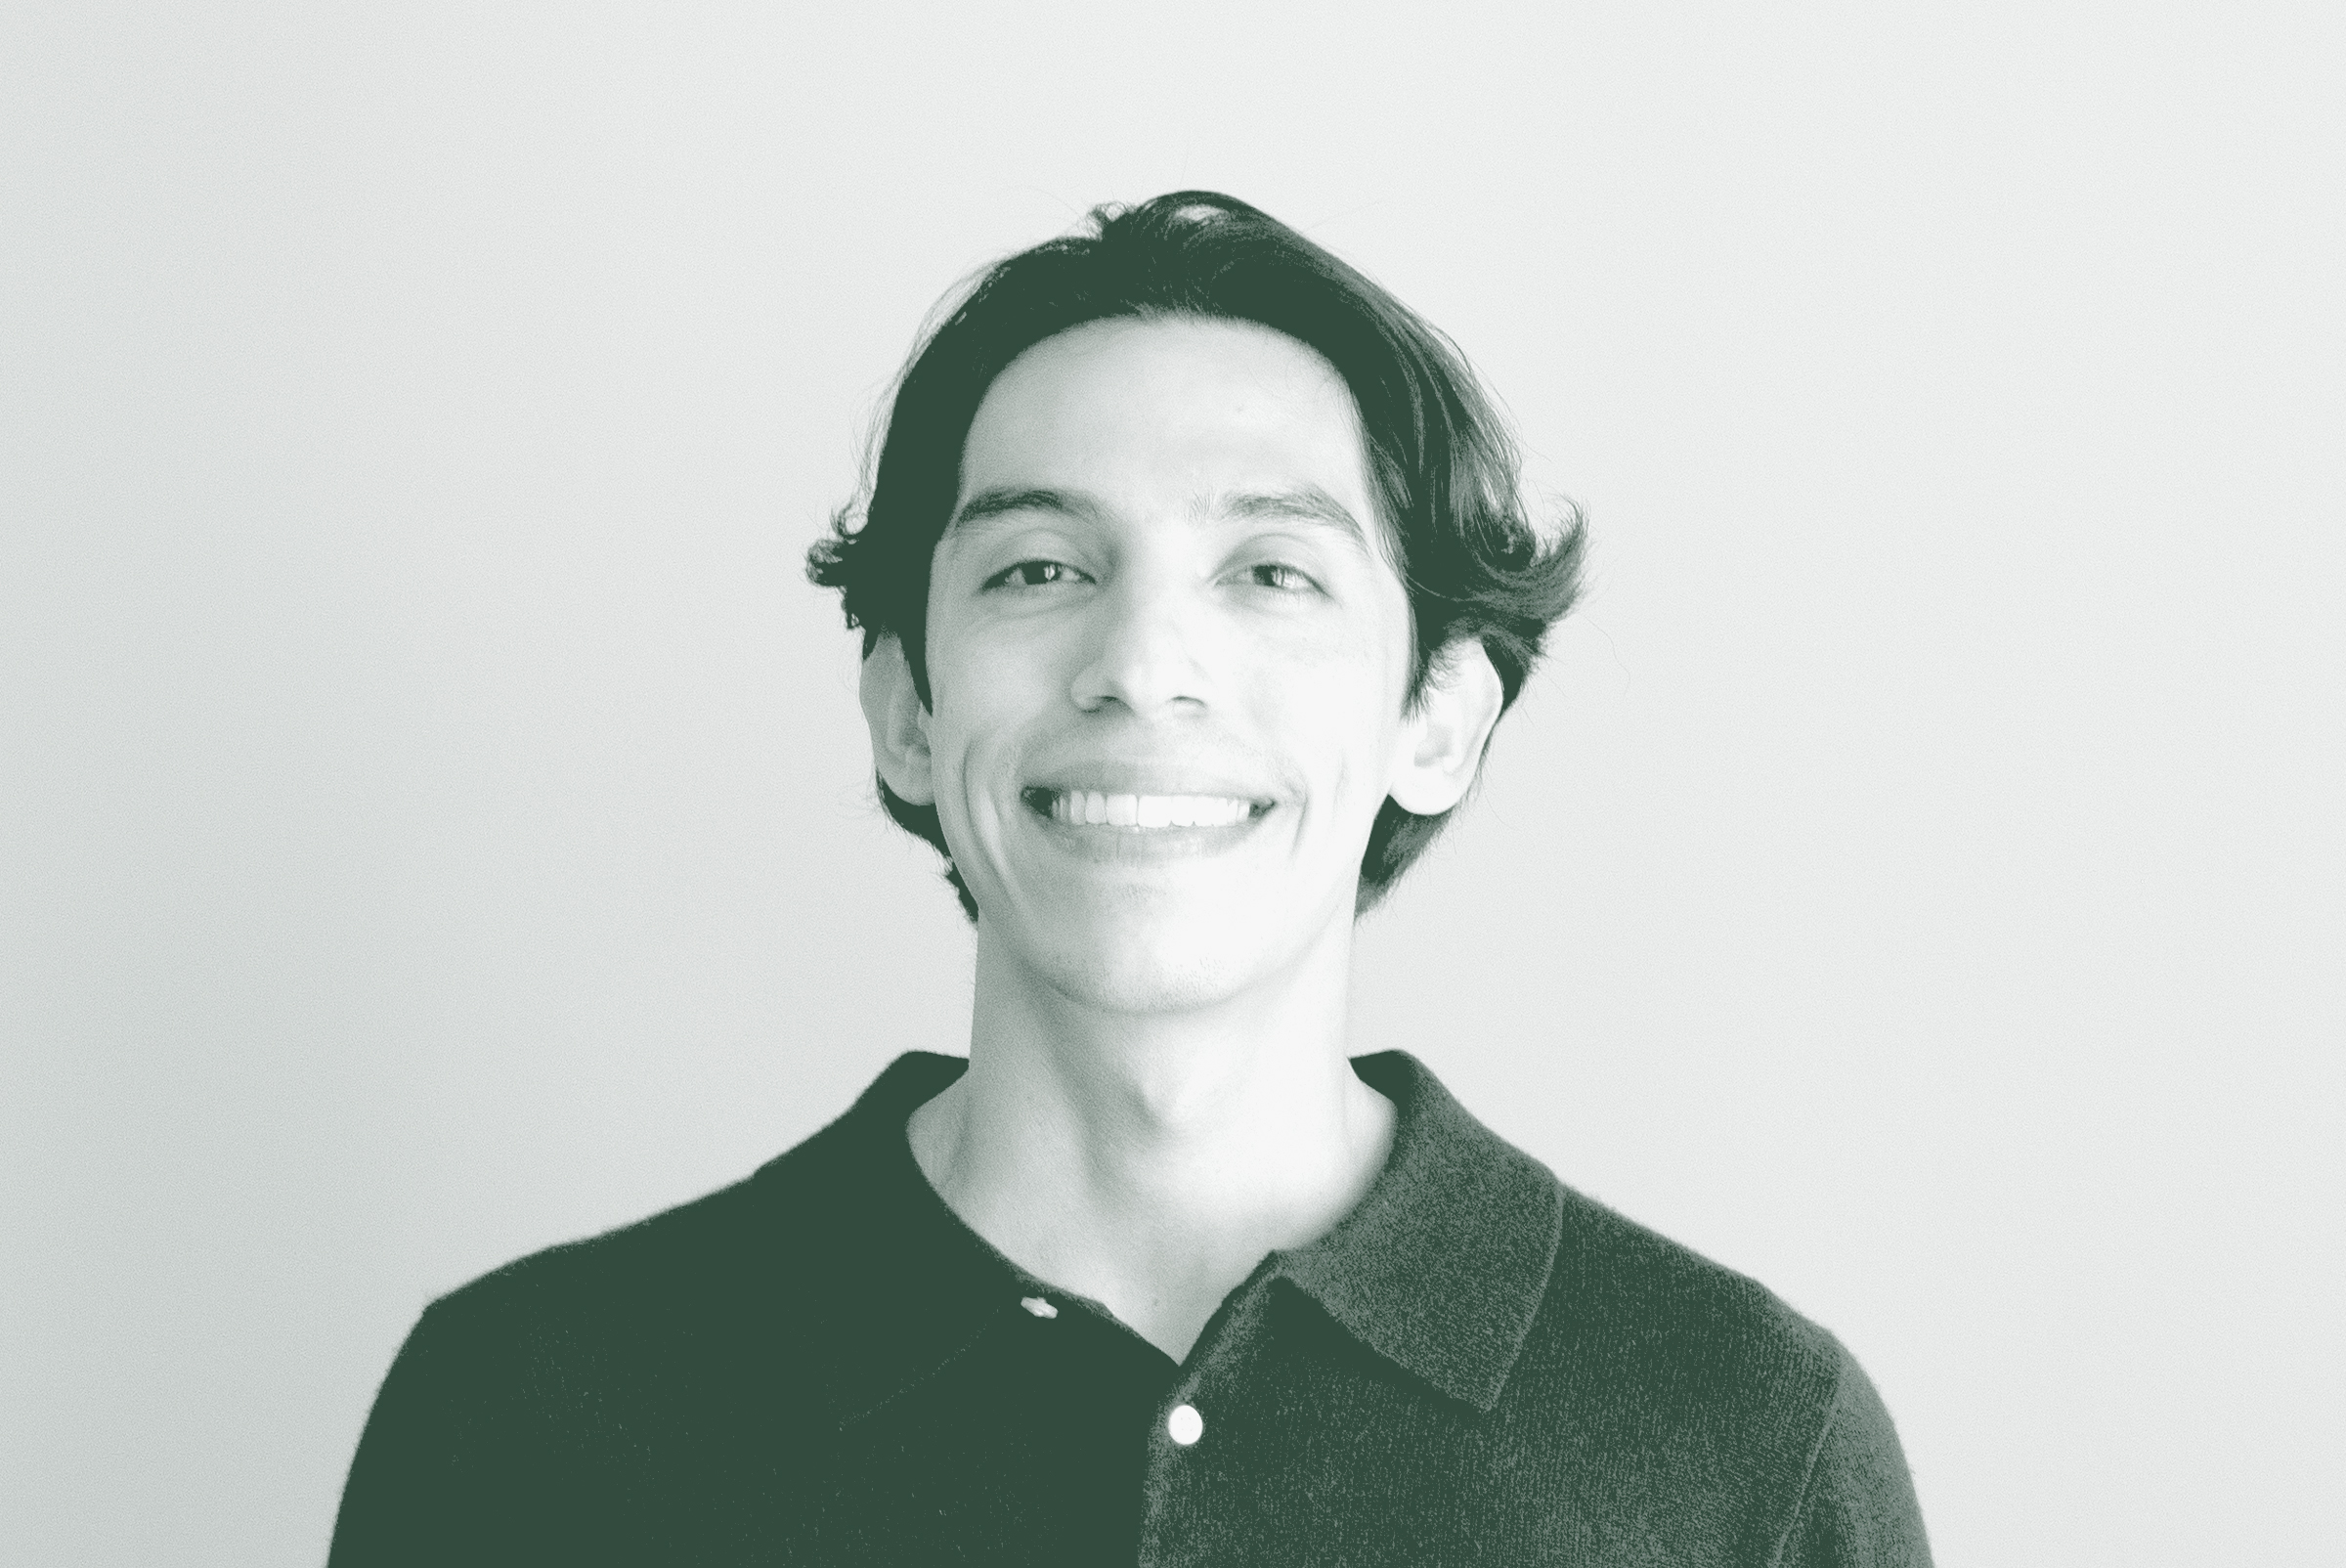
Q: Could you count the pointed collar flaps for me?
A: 2